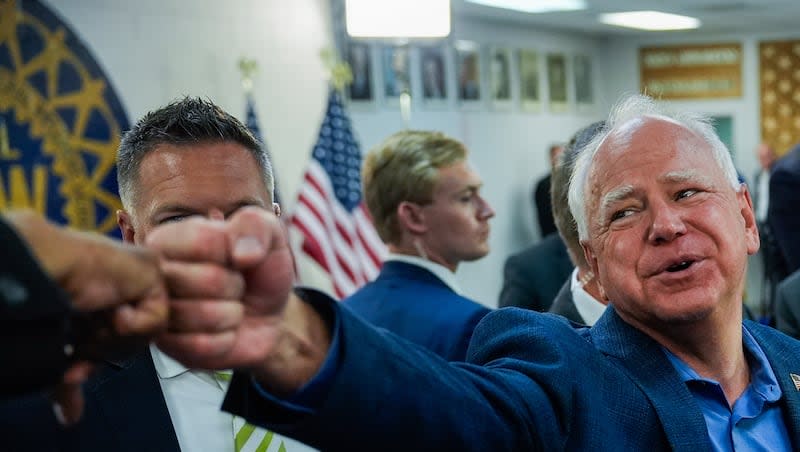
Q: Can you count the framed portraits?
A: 8